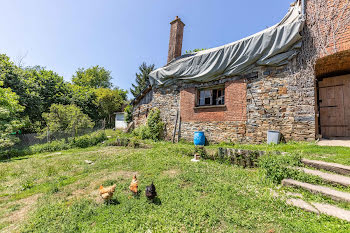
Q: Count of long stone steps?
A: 4